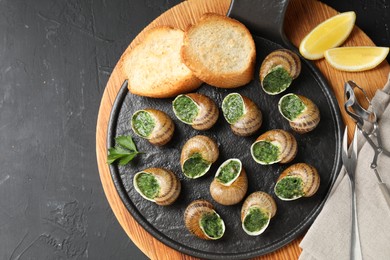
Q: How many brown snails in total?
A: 12